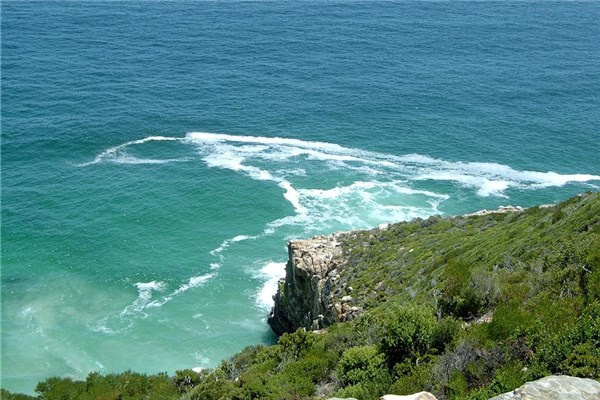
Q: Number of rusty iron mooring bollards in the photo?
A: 0